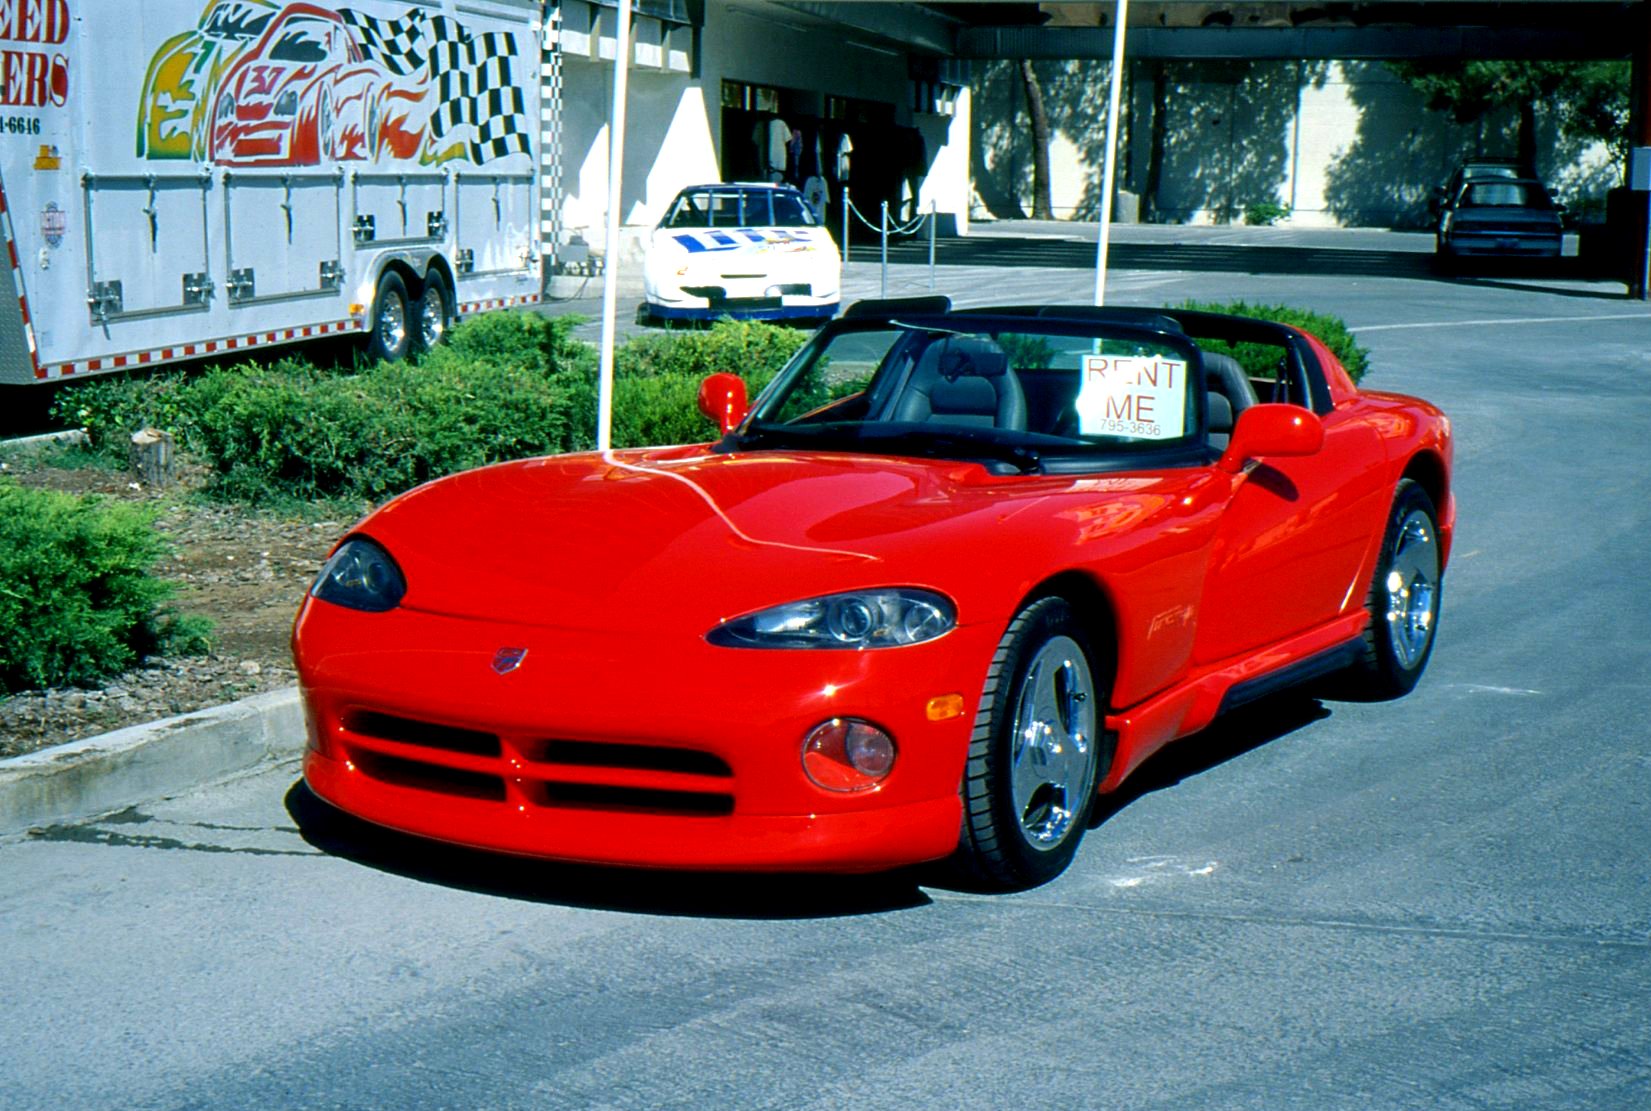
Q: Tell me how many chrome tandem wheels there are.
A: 2